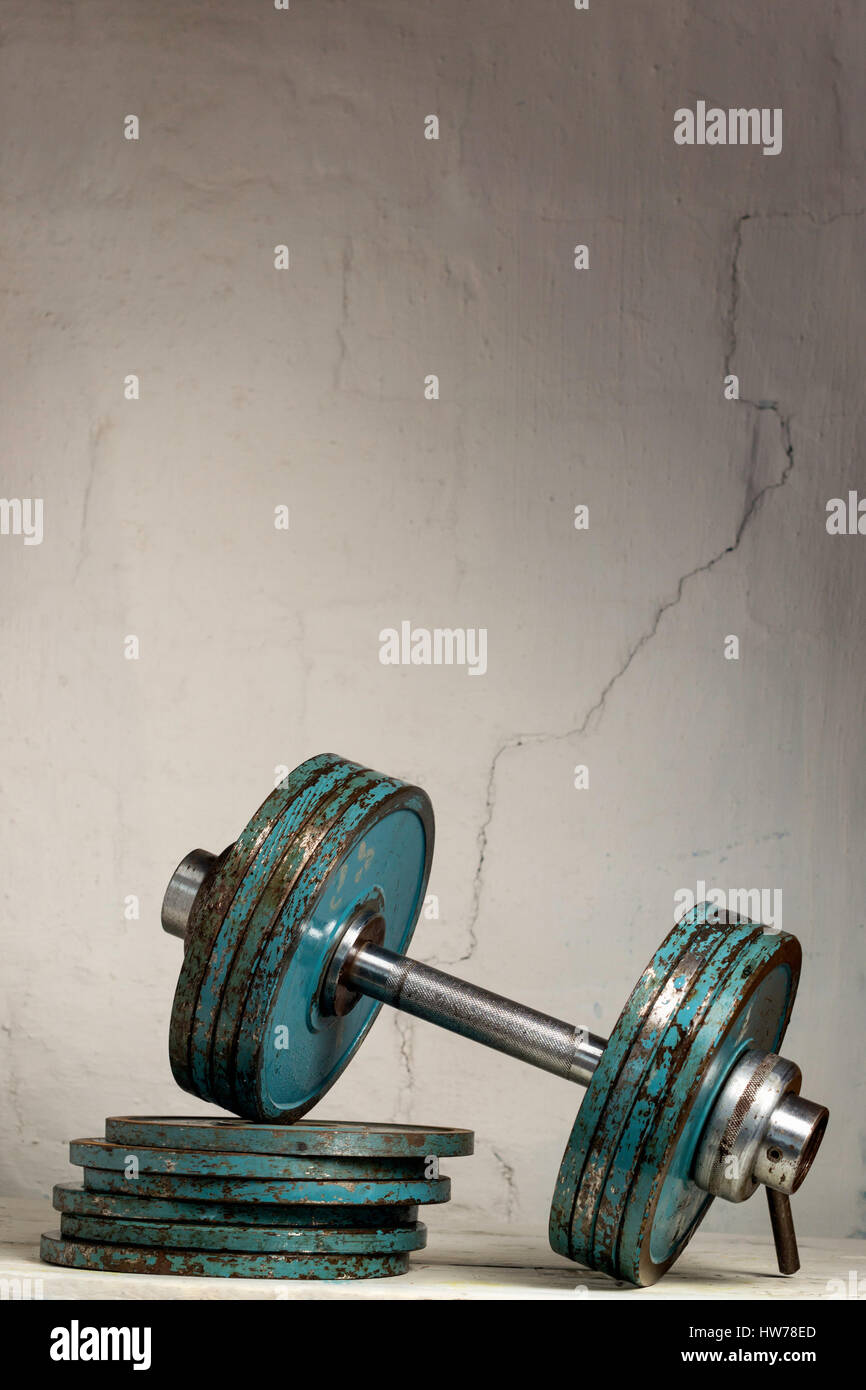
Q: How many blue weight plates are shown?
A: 14